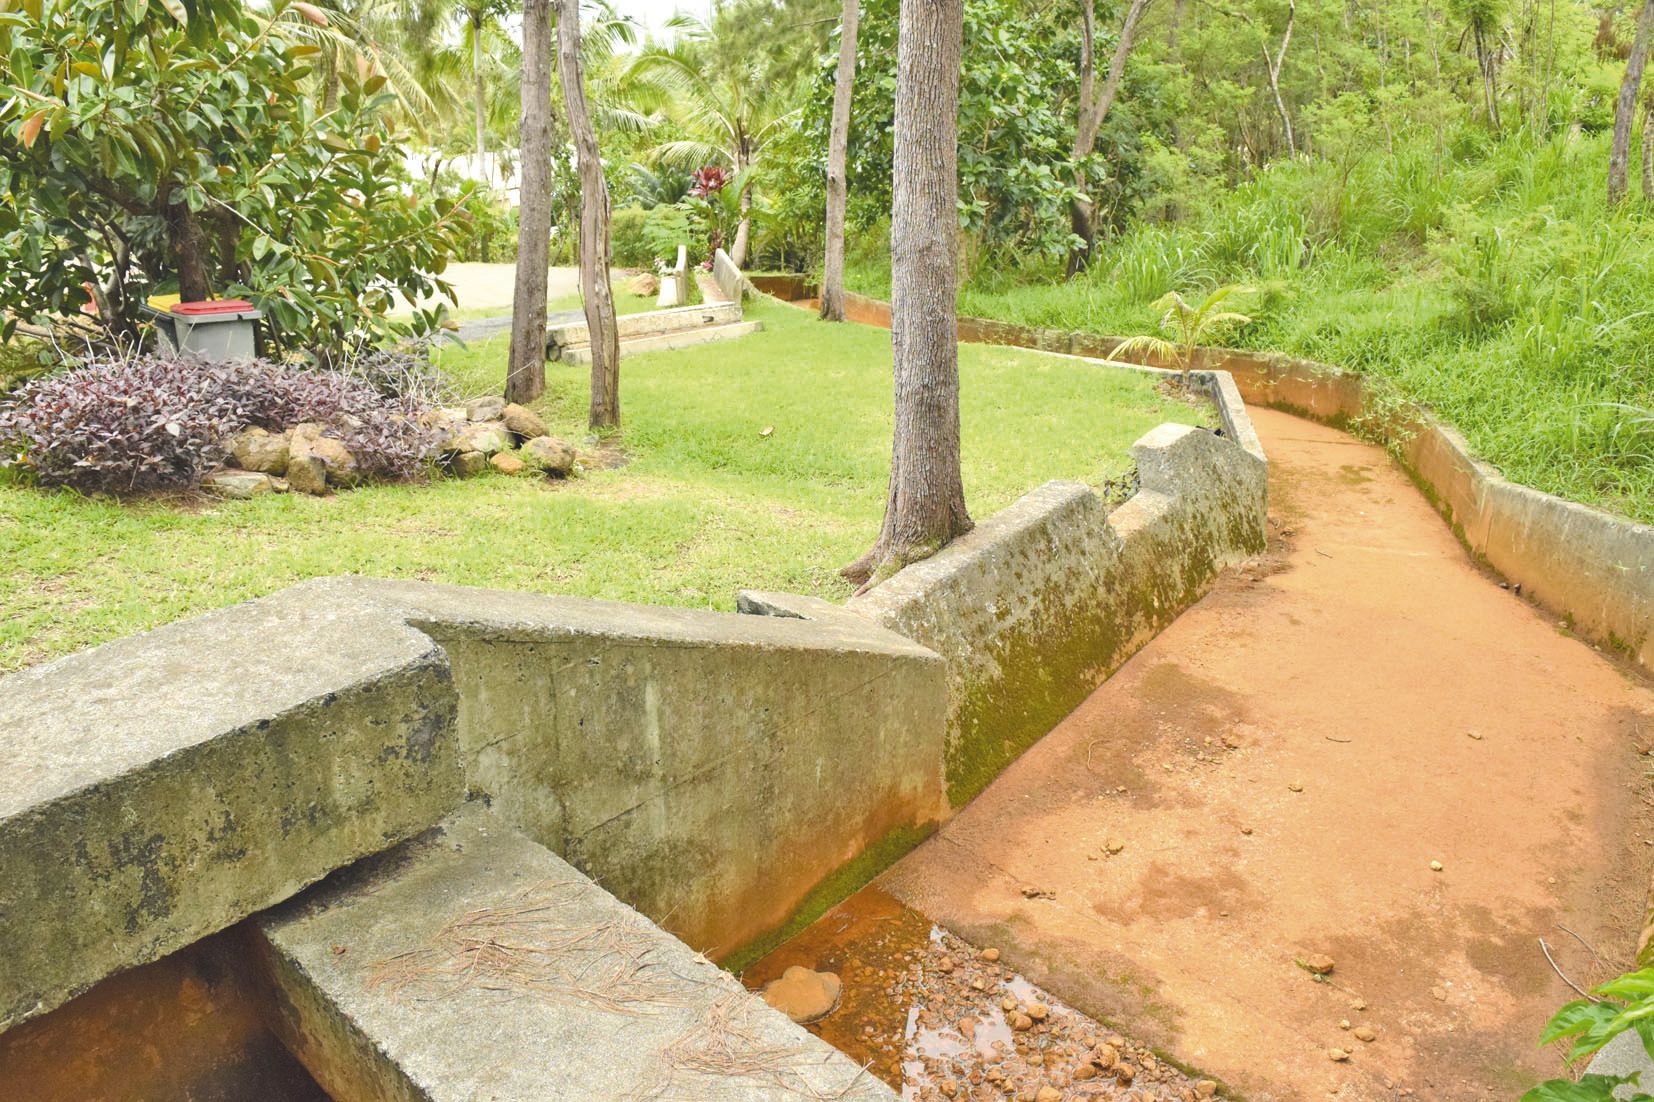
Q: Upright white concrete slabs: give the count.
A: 2